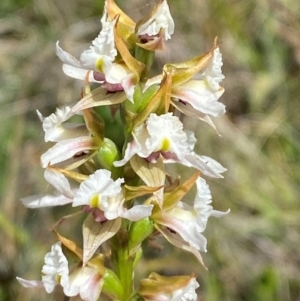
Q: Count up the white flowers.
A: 9